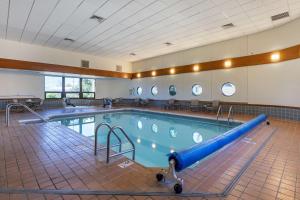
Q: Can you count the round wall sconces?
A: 6